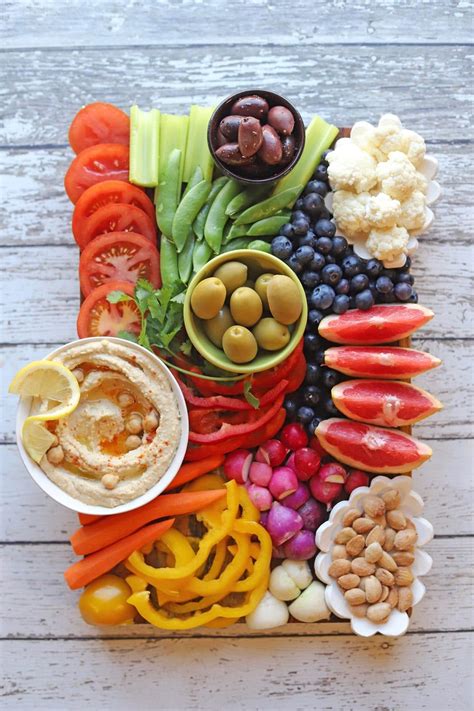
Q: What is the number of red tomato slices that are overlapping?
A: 6